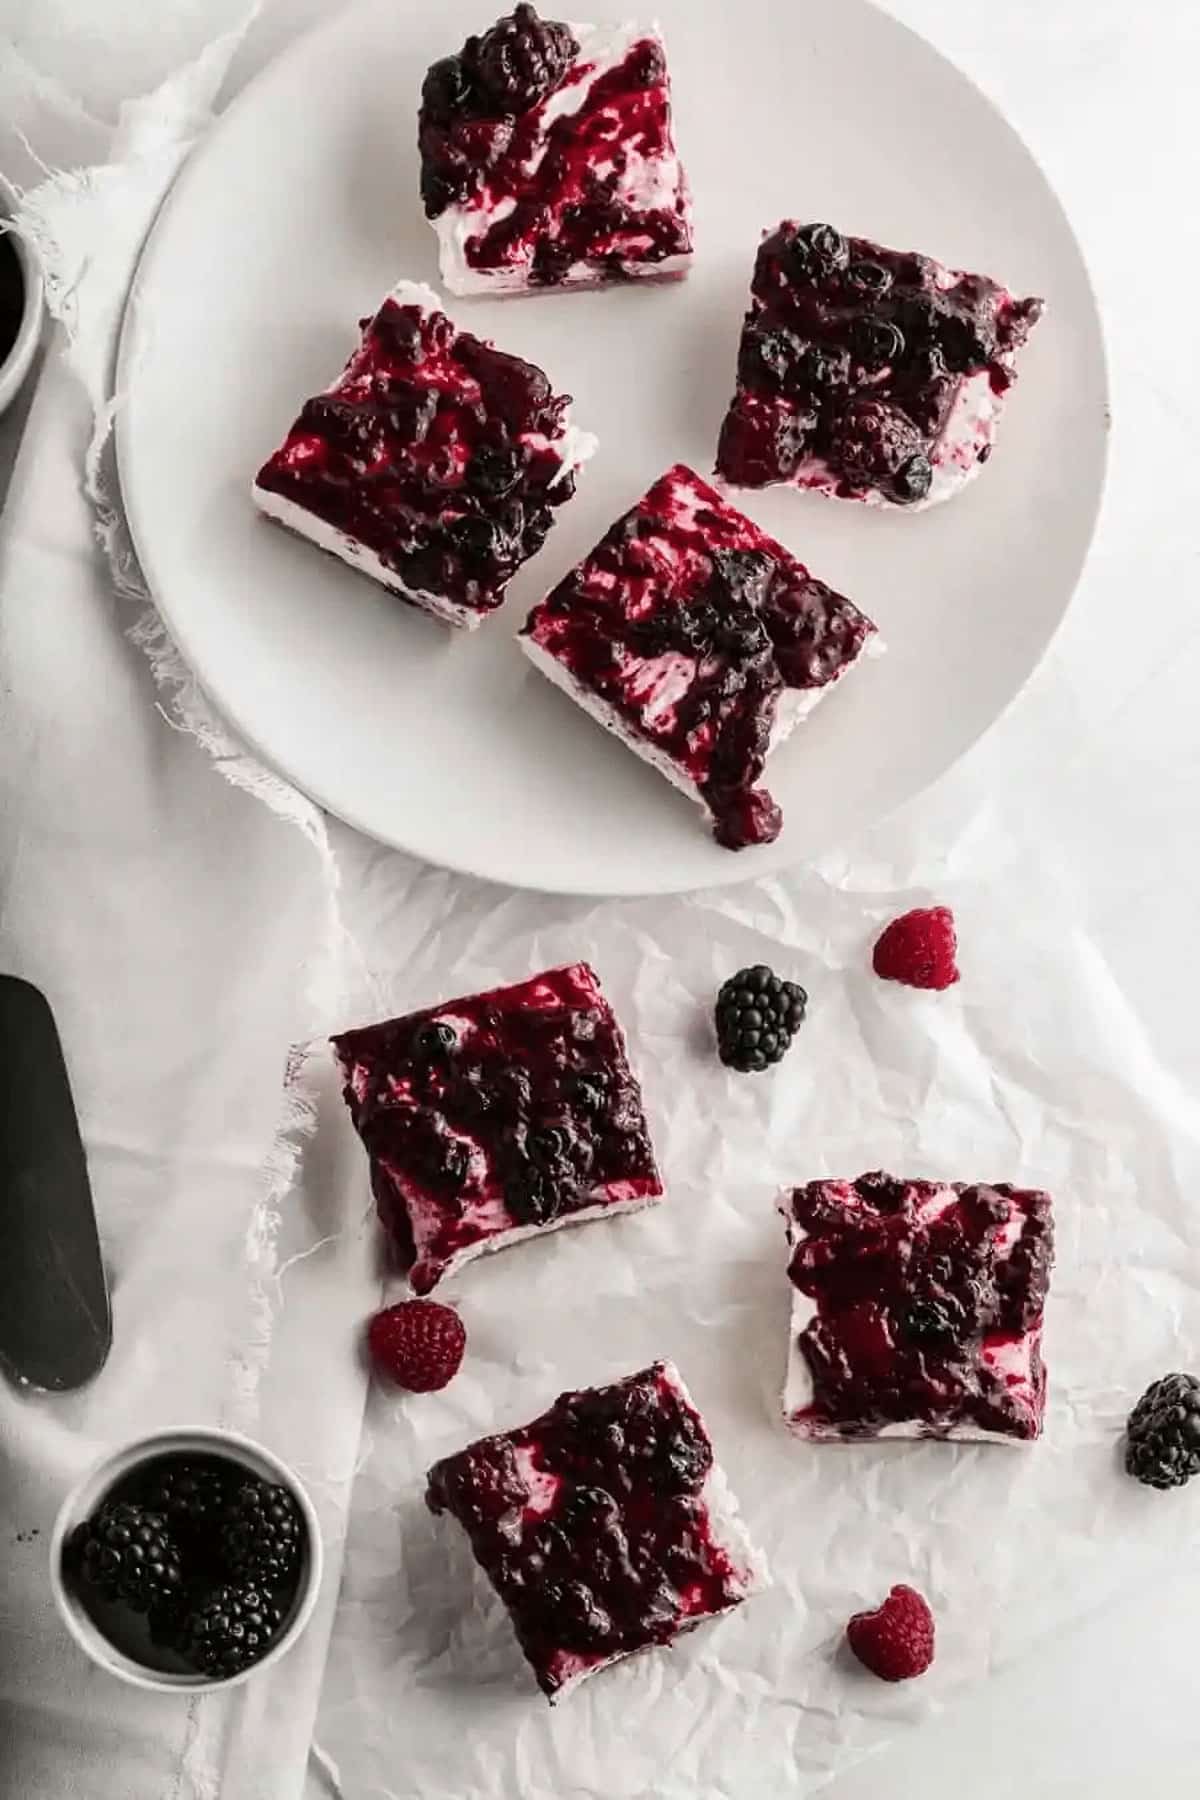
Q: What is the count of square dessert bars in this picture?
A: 7